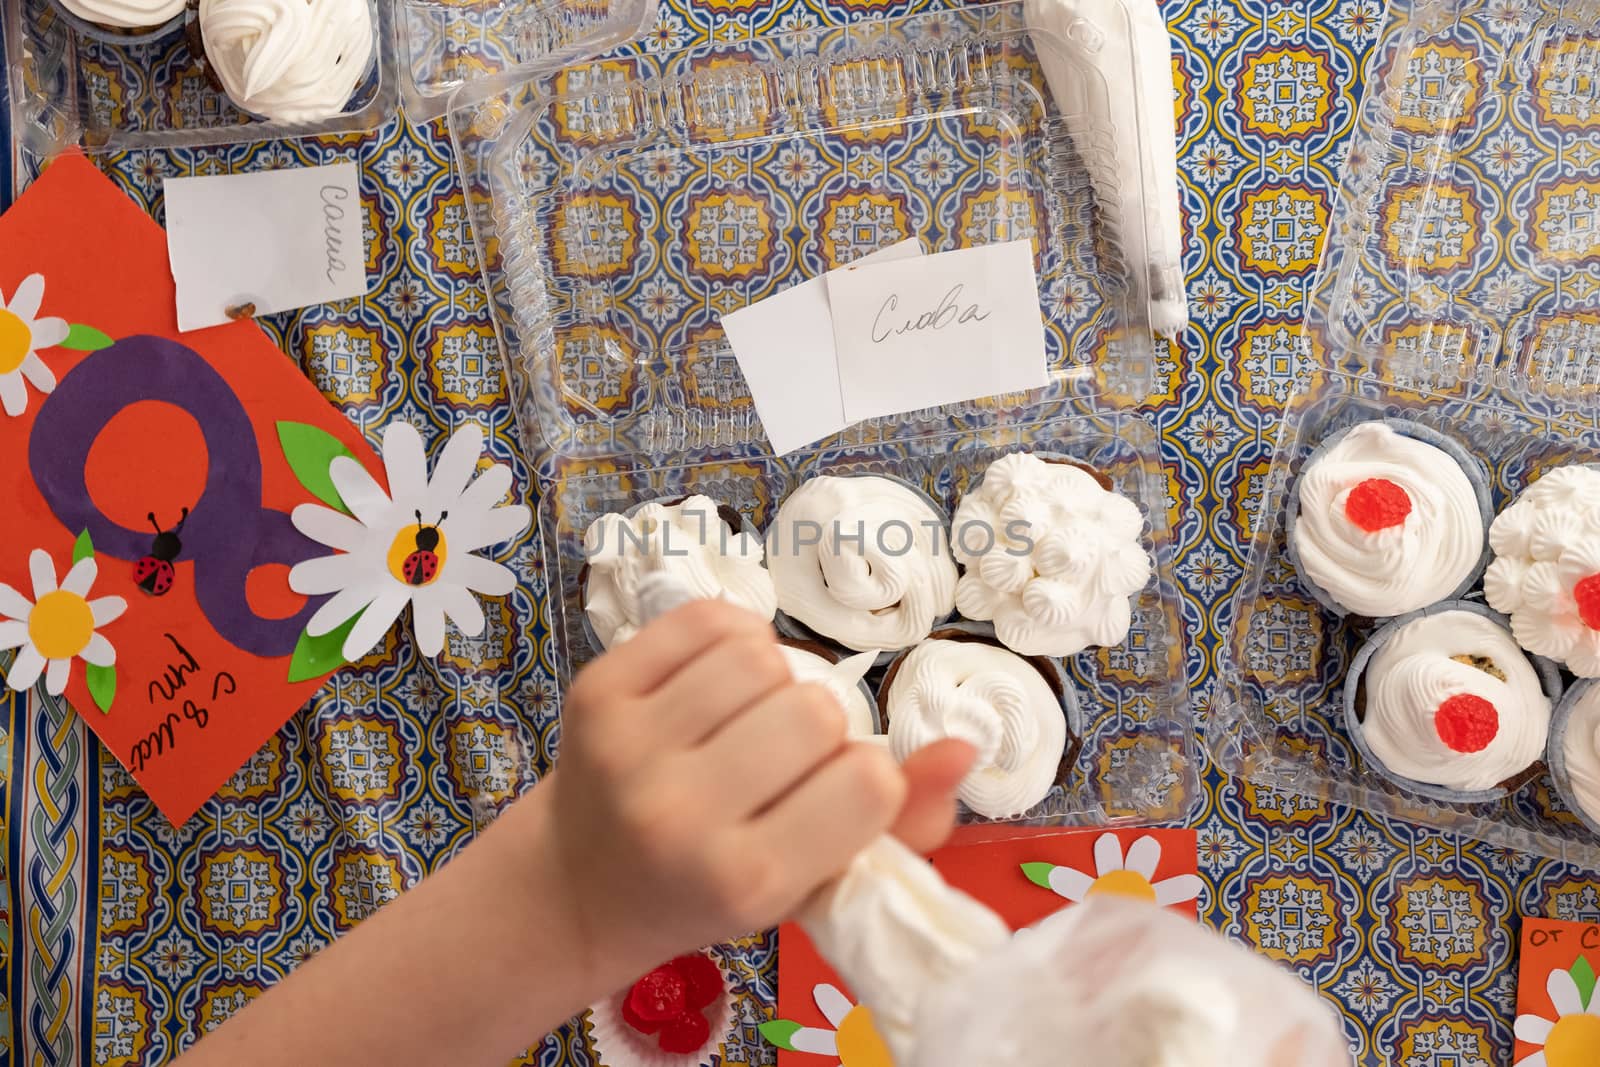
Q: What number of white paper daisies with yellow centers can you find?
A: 6